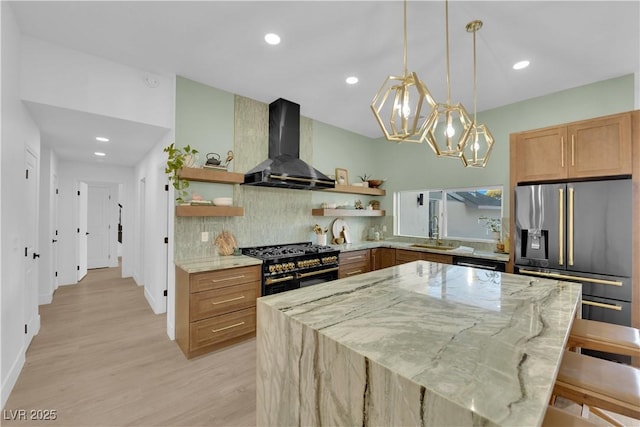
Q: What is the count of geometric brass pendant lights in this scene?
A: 3